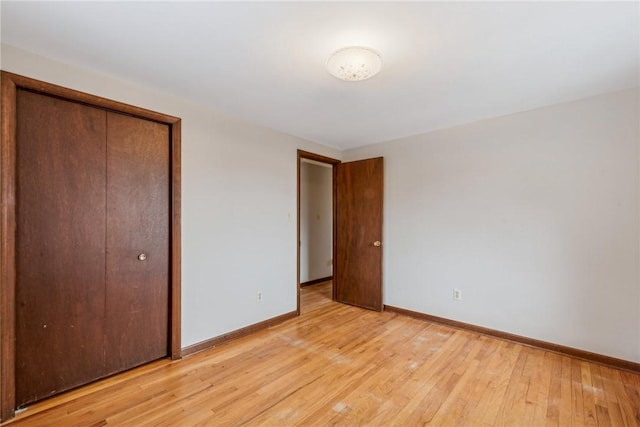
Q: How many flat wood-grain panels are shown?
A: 3